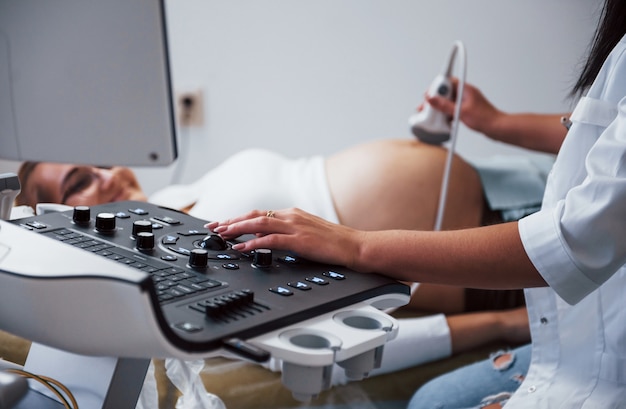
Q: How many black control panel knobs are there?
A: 6